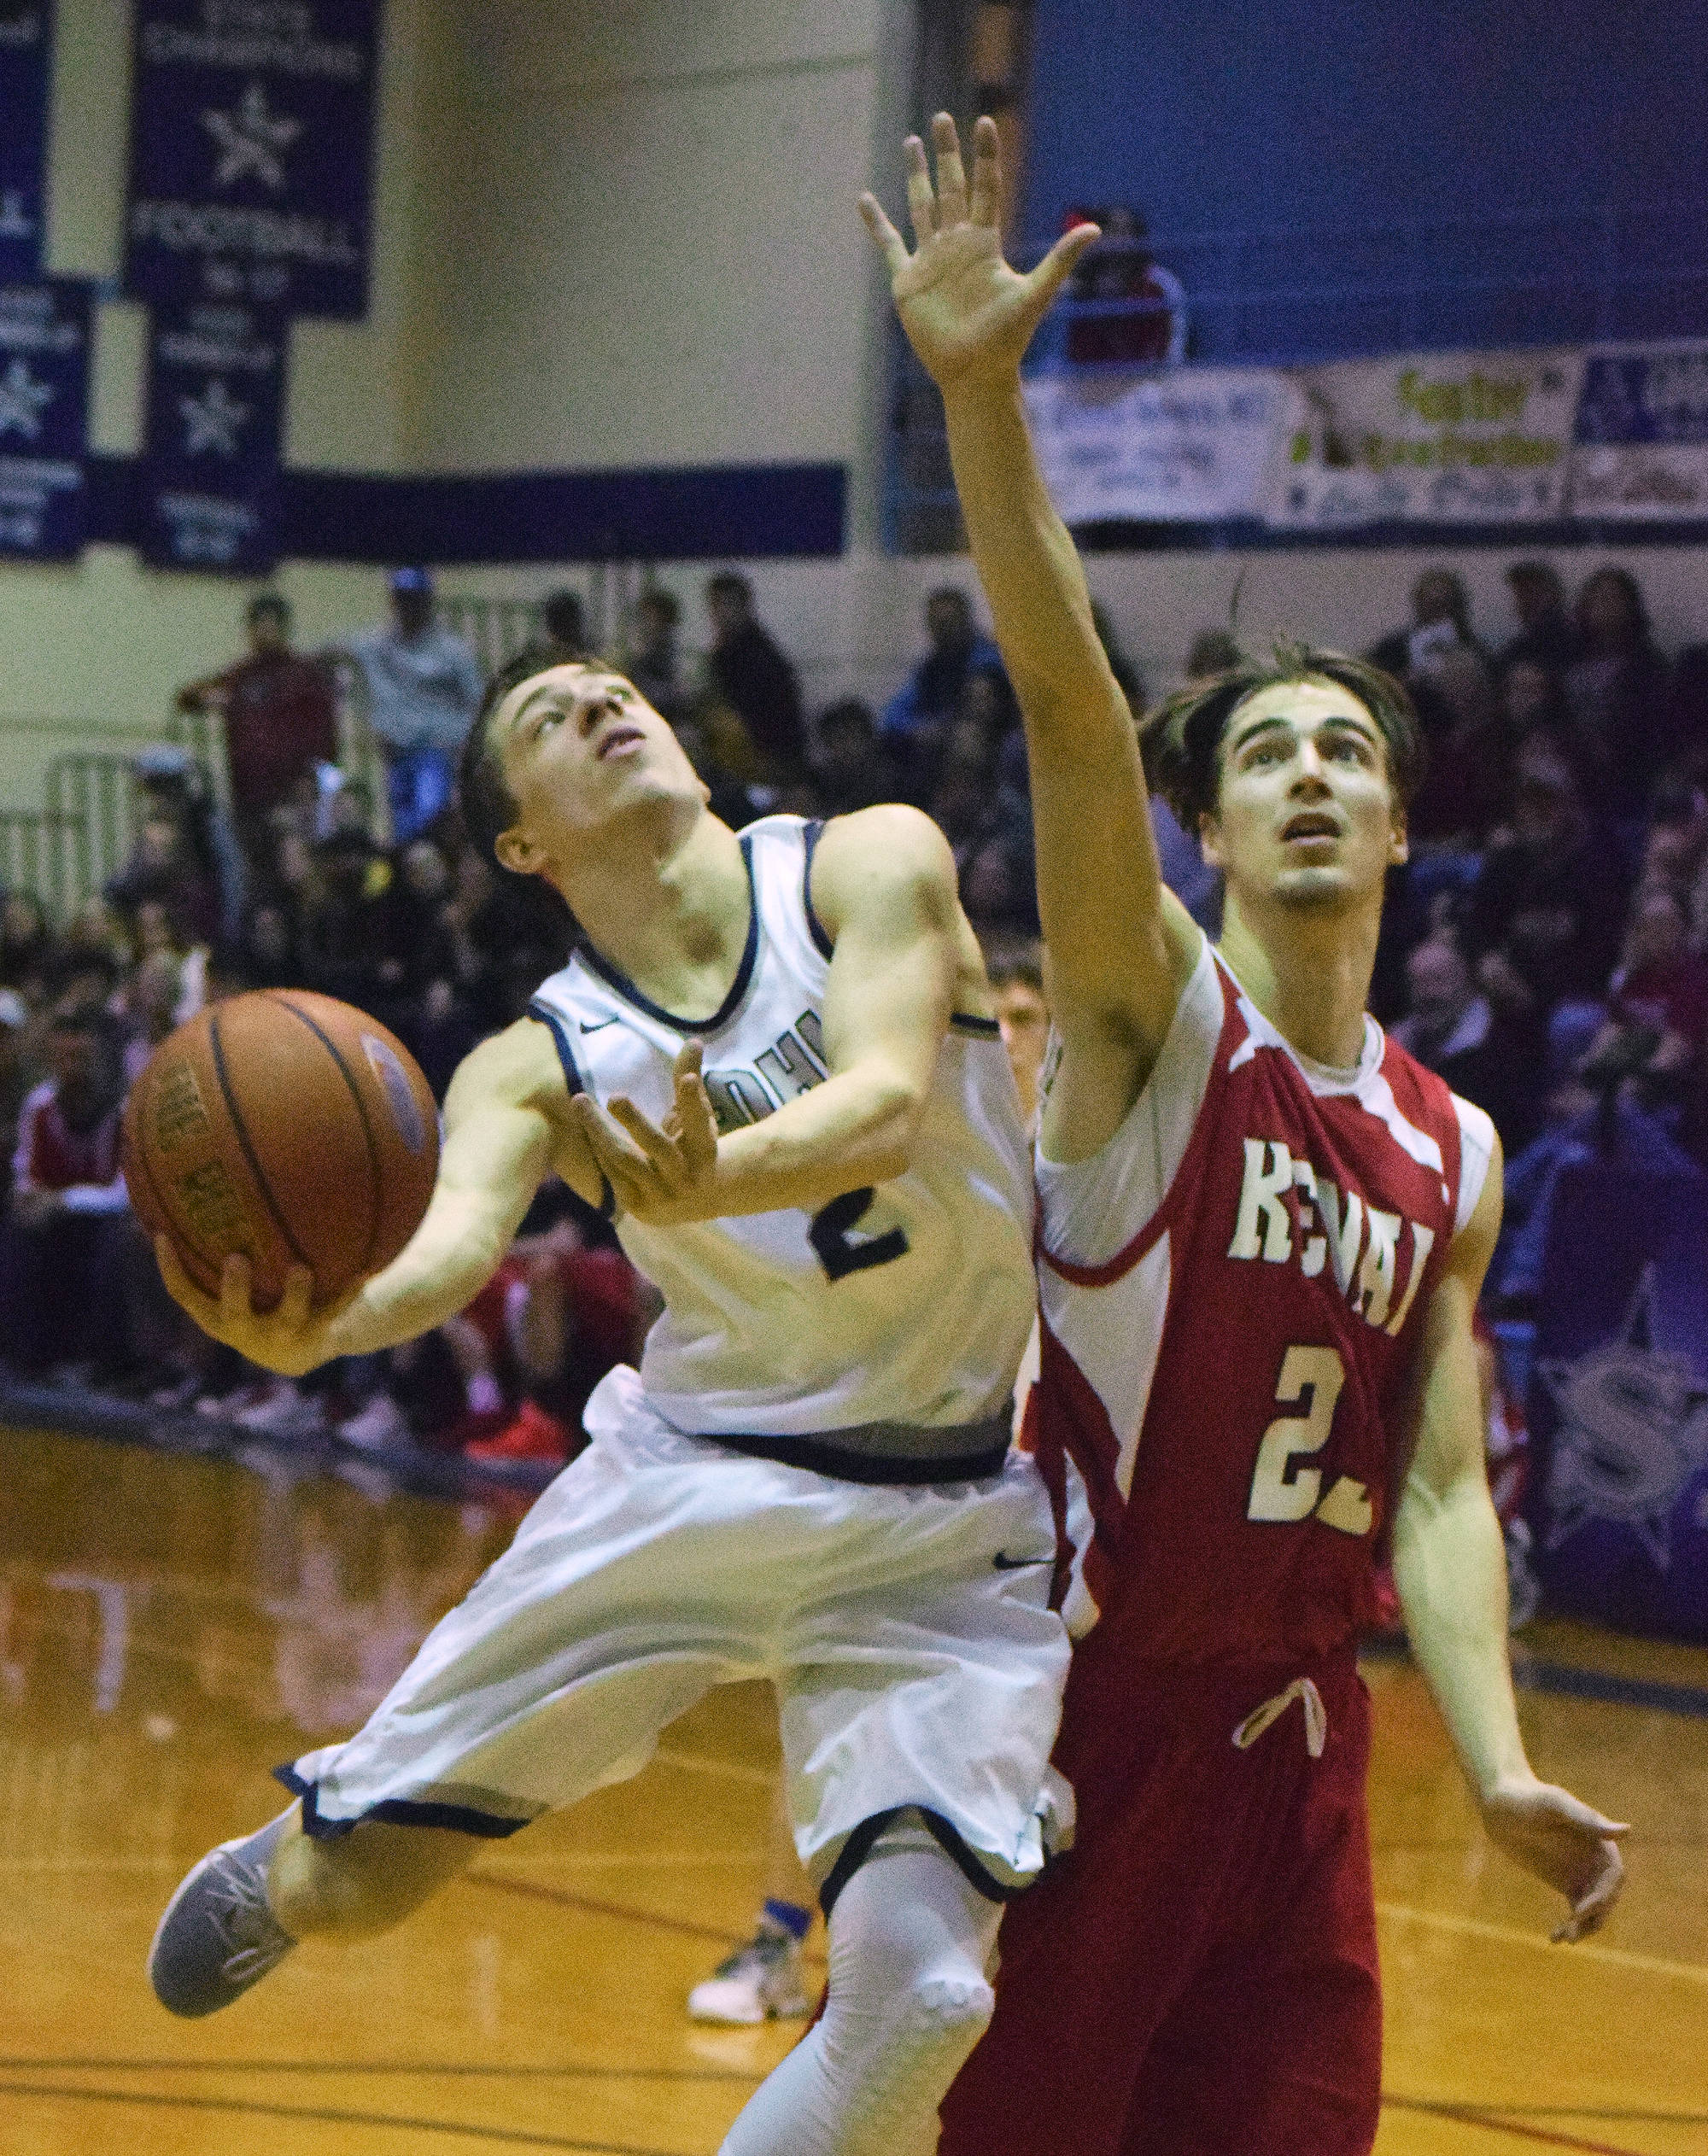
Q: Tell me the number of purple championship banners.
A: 4